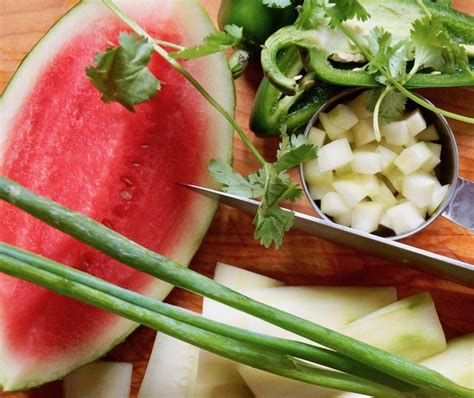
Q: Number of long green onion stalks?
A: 3